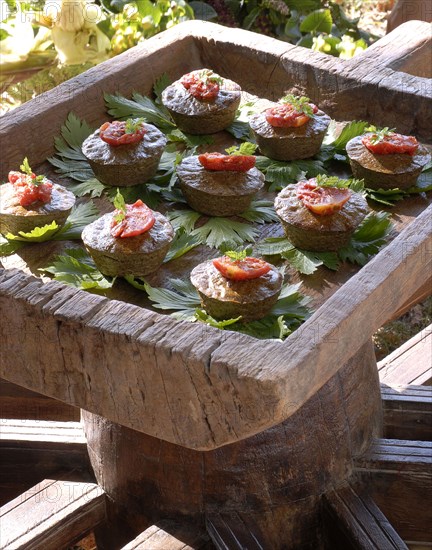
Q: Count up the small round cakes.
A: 9